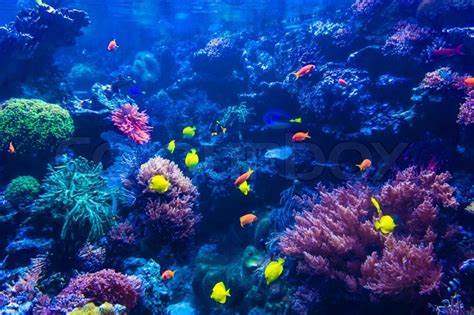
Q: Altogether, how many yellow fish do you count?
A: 9